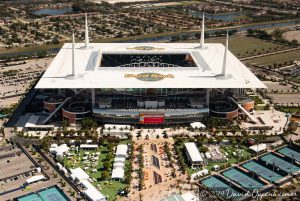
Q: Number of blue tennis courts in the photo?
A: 7